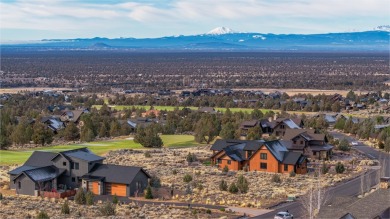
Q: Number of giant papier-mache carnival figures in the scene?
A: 0